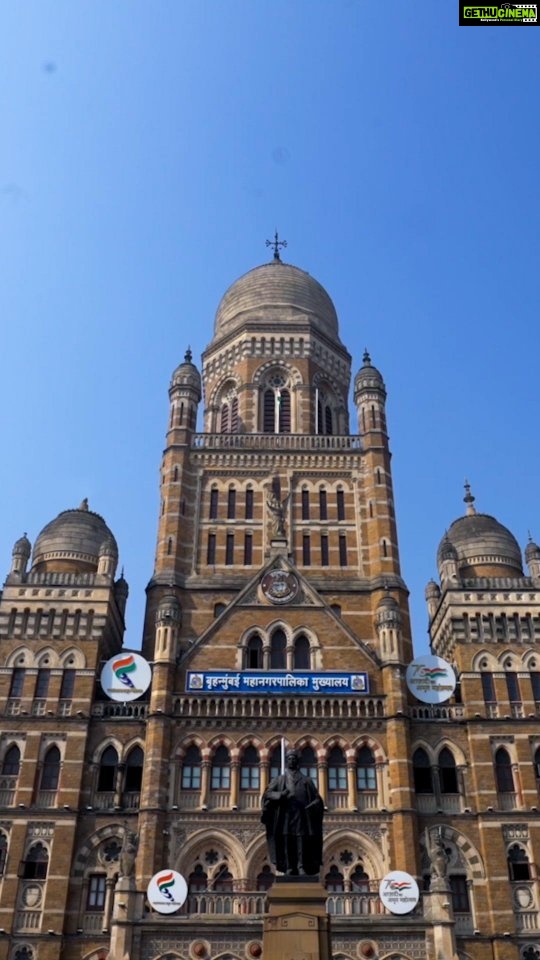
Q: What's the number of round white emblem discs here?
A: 4